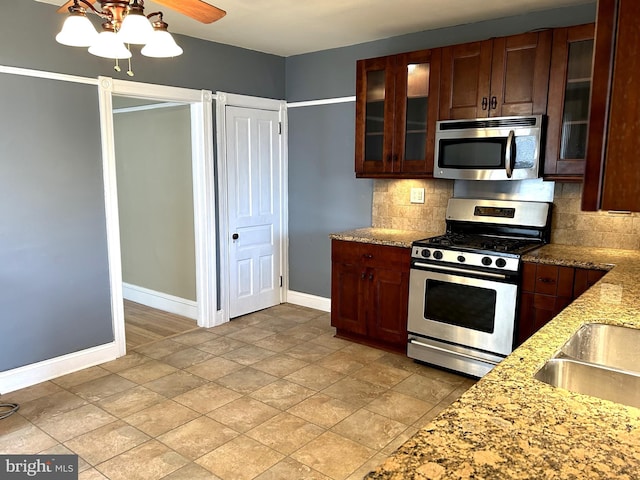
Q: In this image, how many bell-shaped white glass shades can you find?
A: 4